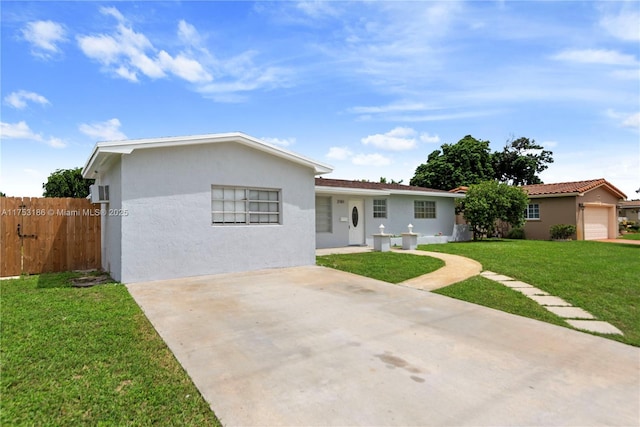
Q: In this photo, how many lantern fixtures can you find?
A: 2